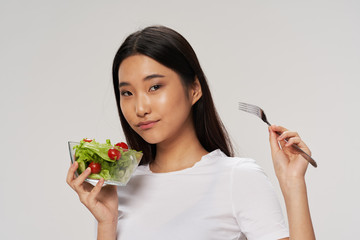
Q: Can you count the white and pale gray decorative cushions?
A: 0